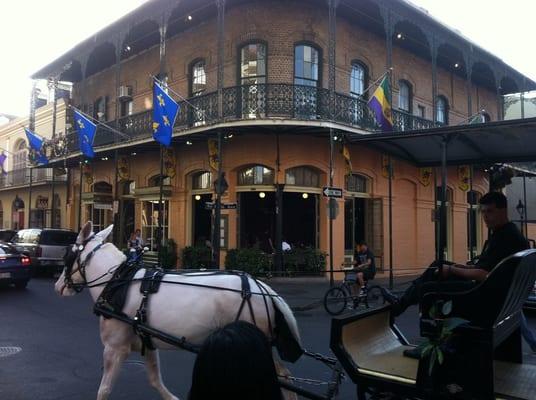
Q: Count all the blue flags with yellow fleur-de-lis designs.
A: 3